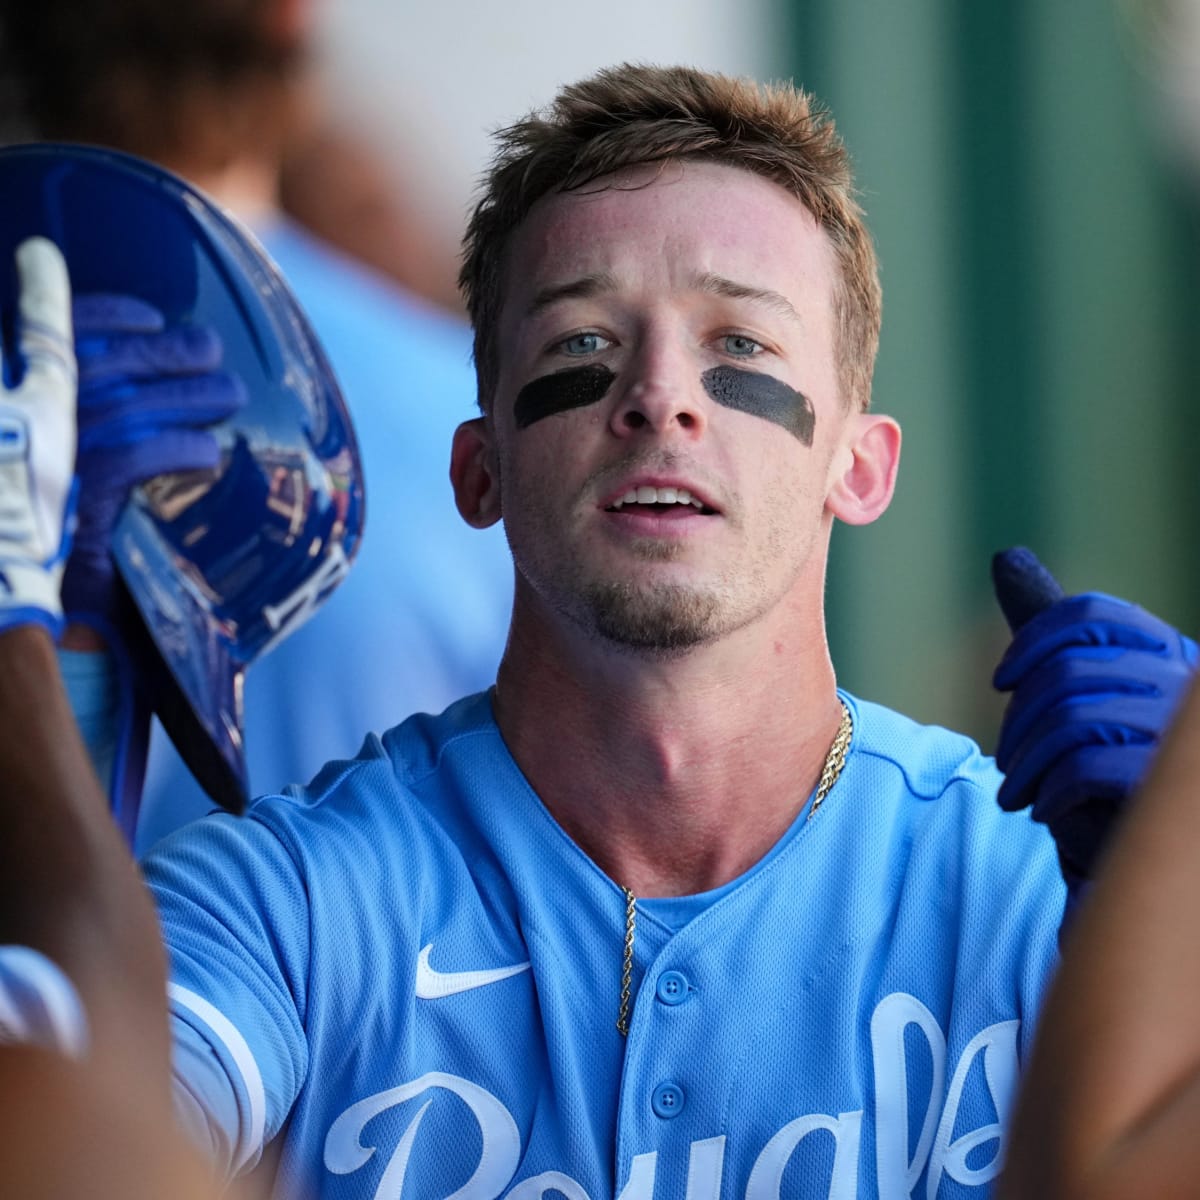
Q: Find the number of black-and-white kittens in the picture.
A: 0